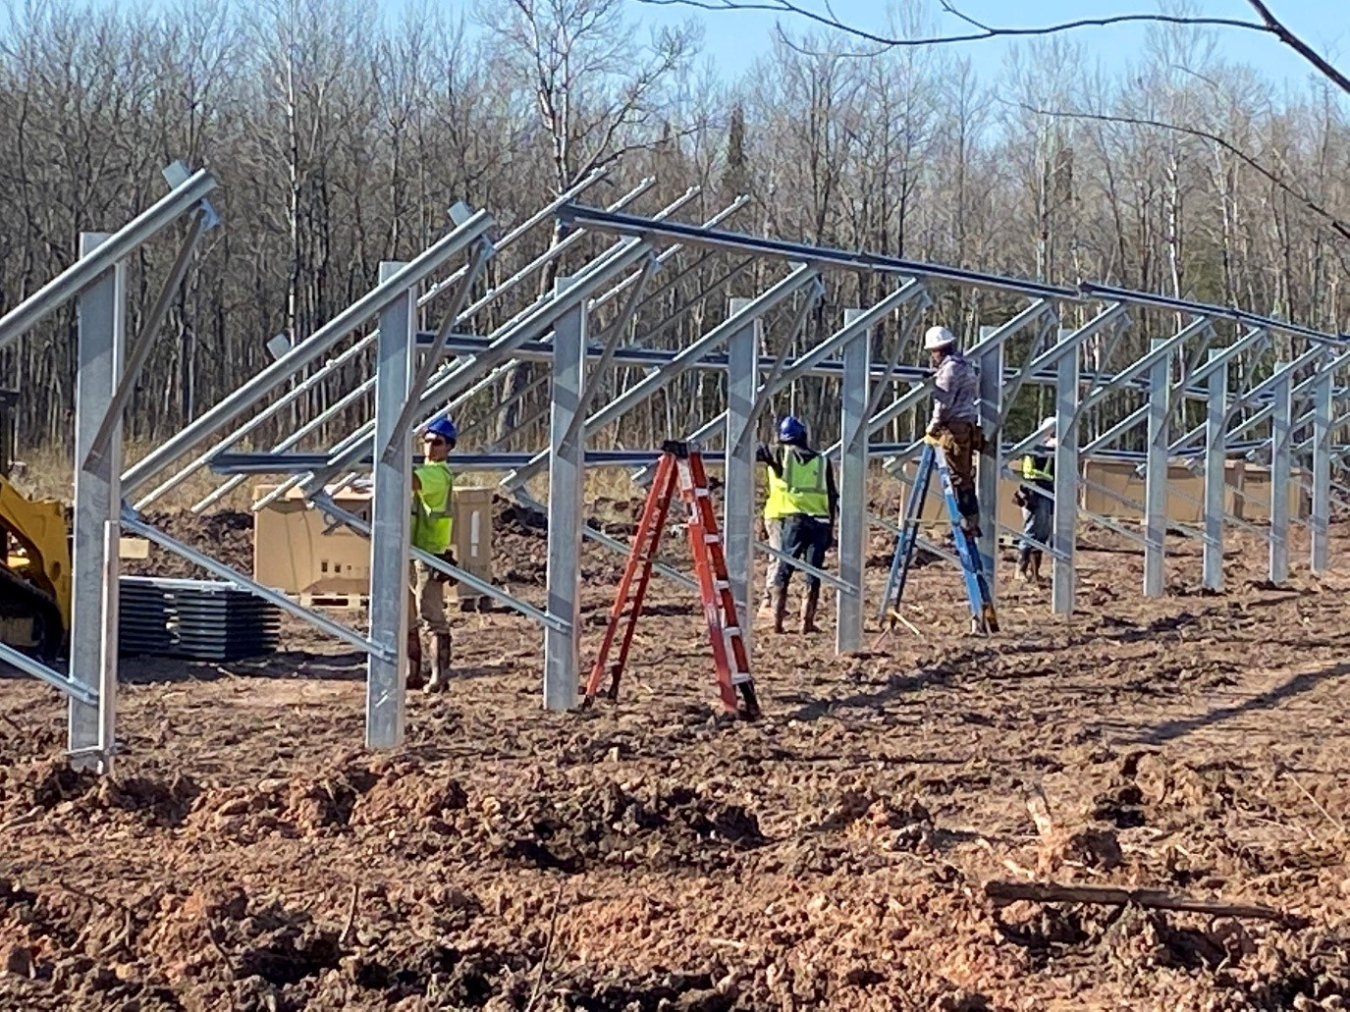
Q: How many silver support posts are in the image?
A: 11